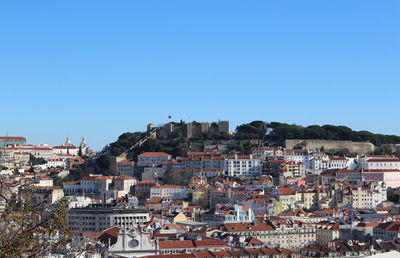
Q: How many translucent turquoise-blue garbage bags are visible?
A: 0